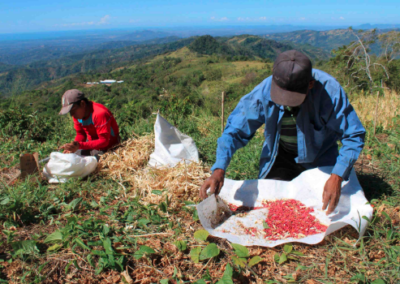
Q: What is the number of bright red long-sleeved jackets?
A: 1